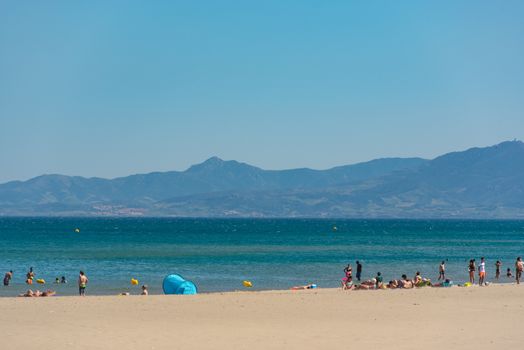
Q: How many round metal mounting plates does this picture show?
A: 0